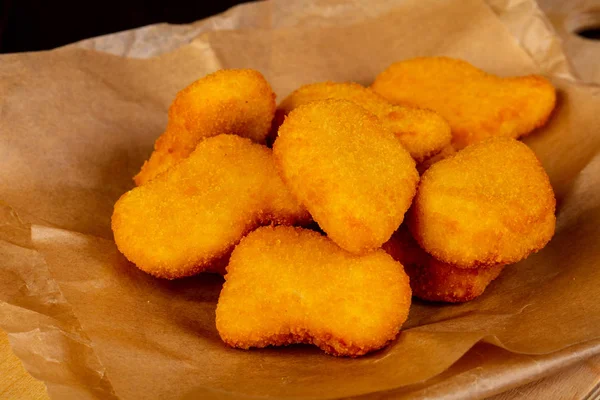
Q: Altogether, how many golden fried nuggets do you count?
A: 8